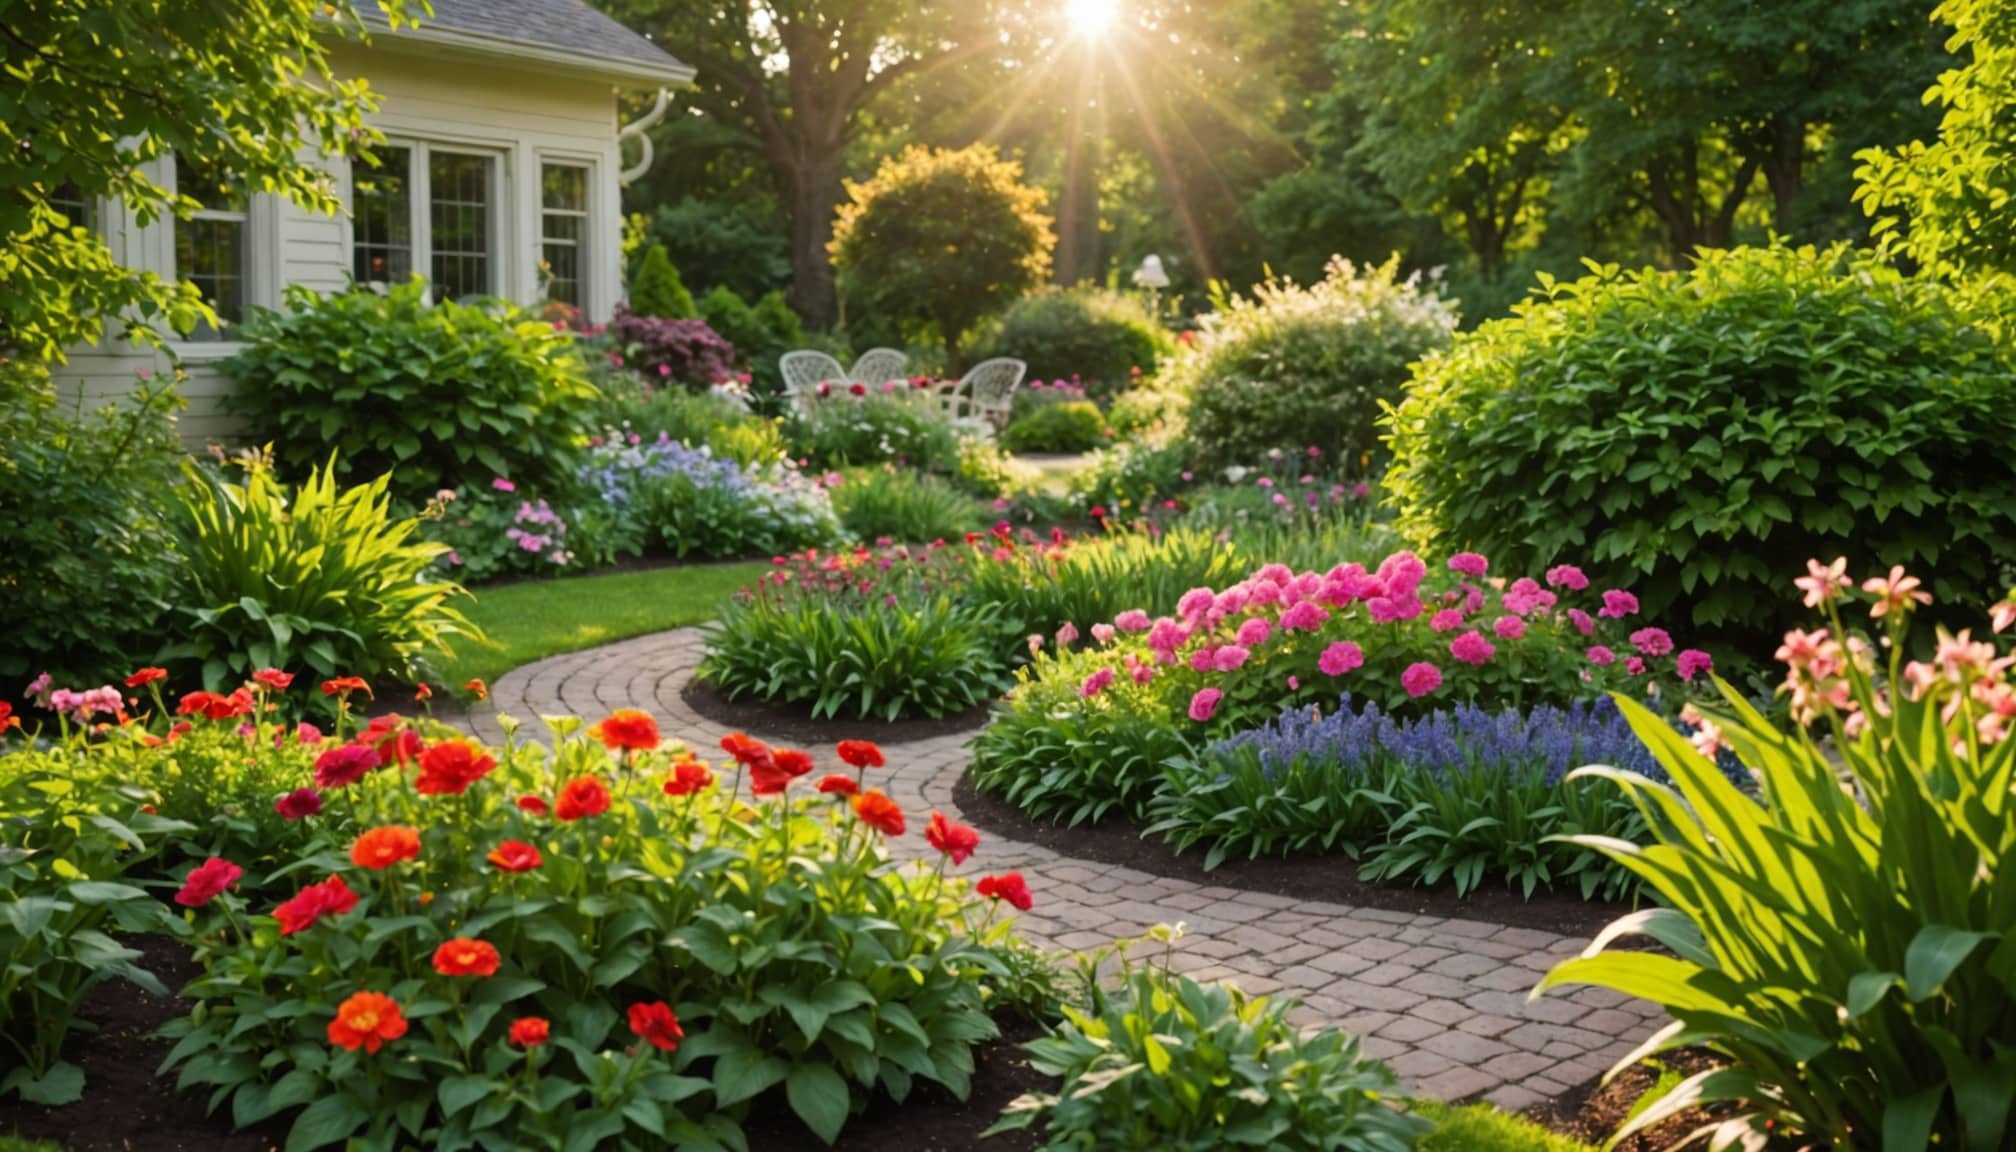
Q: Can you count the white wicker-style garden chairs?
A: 3